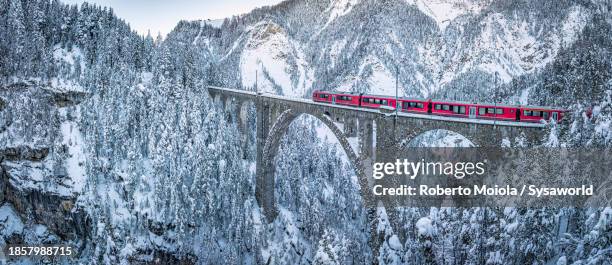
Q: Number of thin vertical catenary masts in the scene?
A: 3